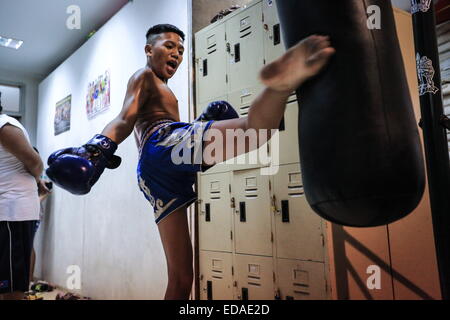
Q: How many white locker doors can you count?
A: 12